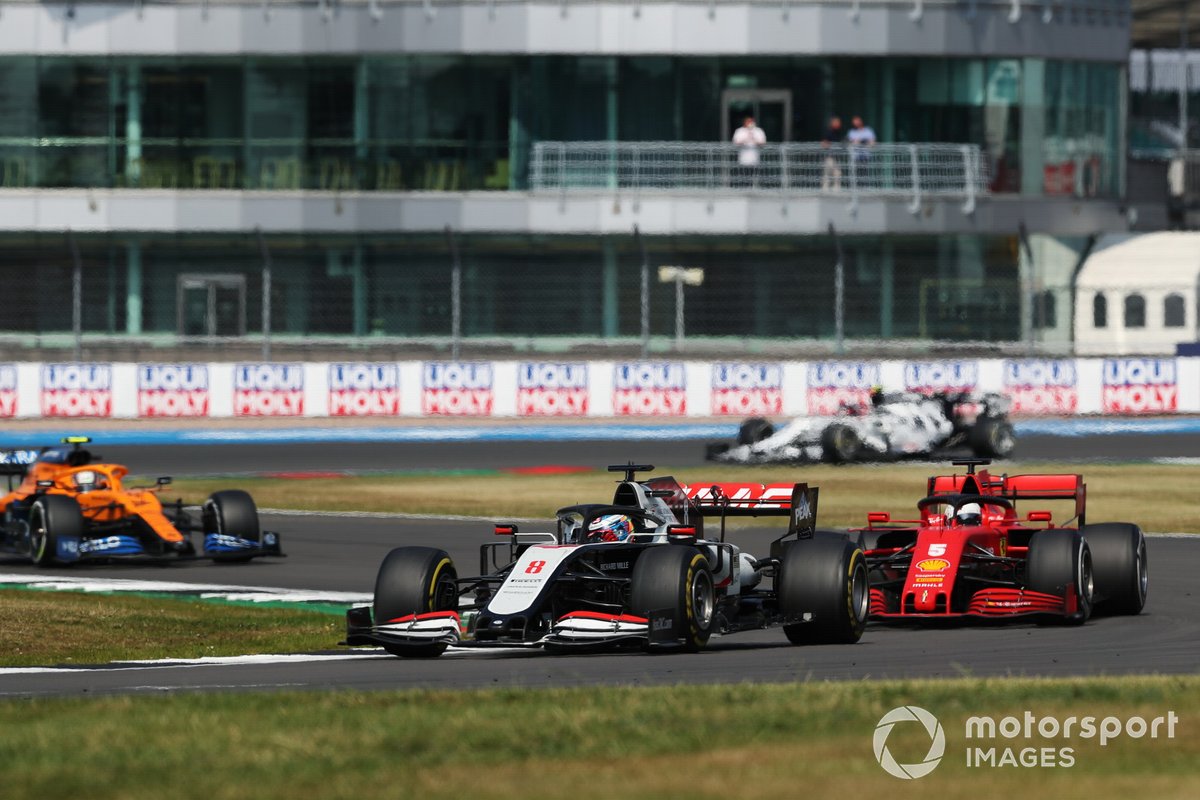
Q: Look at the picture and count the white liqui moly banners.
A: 13